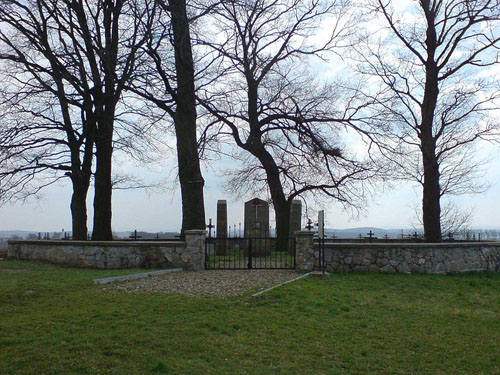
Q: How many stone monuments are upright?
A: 3